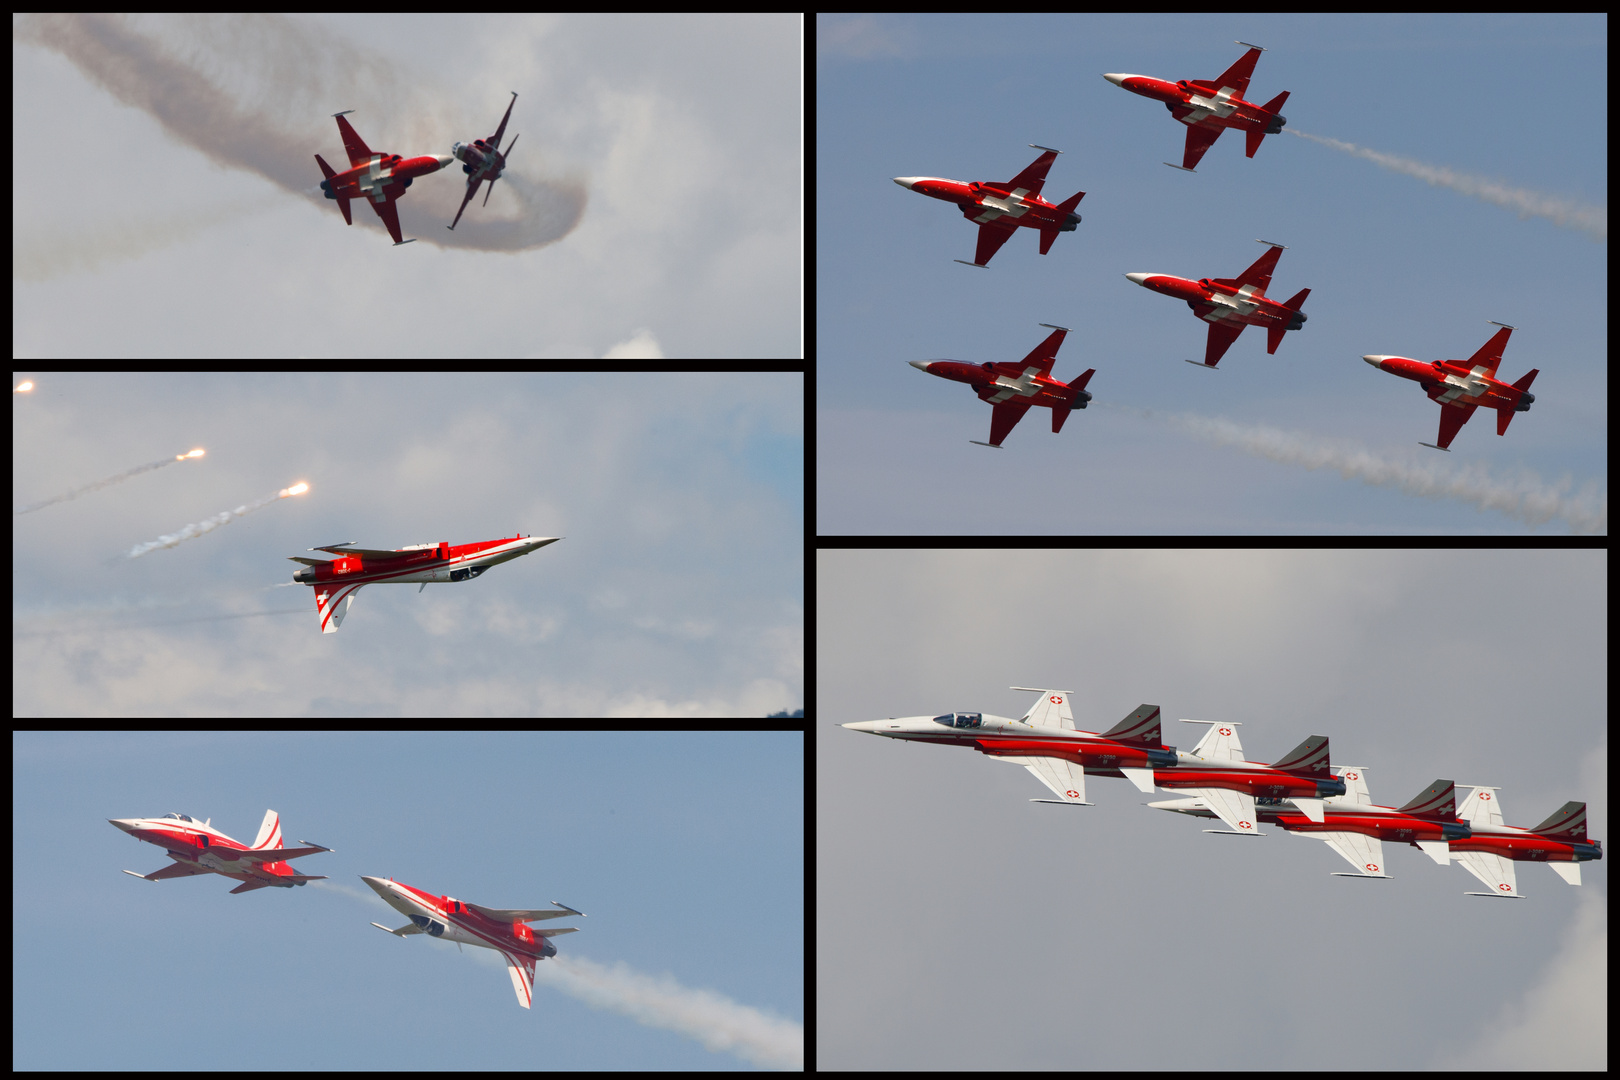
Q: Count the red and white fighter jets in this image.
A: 14